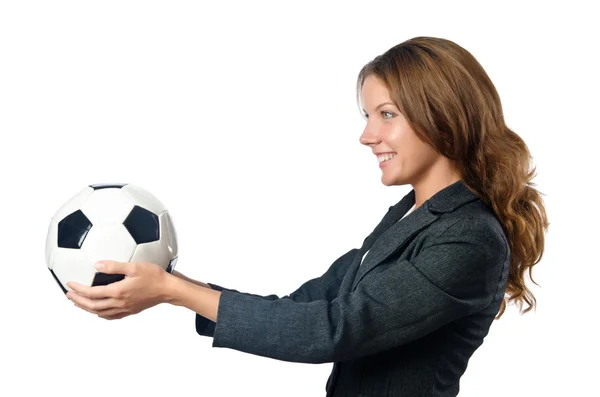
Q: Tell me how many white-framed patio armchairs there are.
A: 0